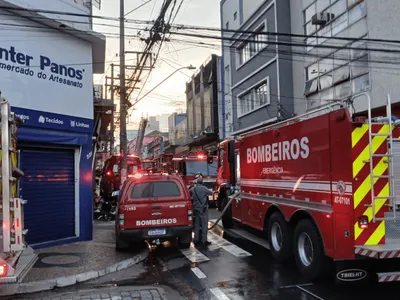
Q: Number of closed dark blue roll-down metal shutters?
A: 1